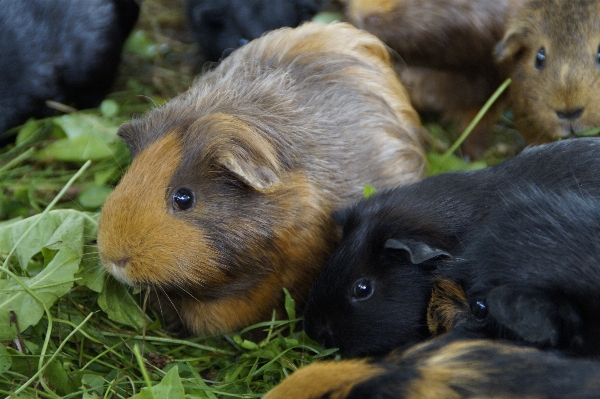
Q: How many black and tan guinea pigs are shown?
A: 2